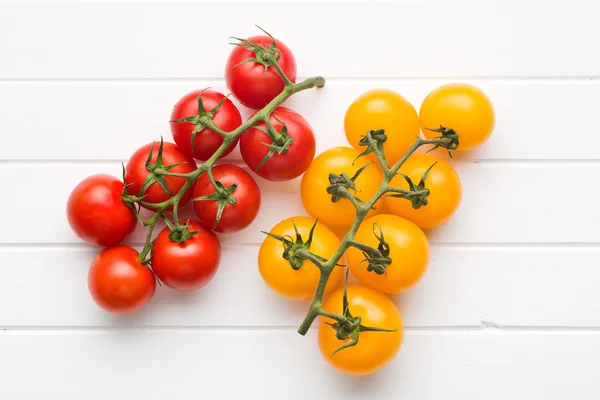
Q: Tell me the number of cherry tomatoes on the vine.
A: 15